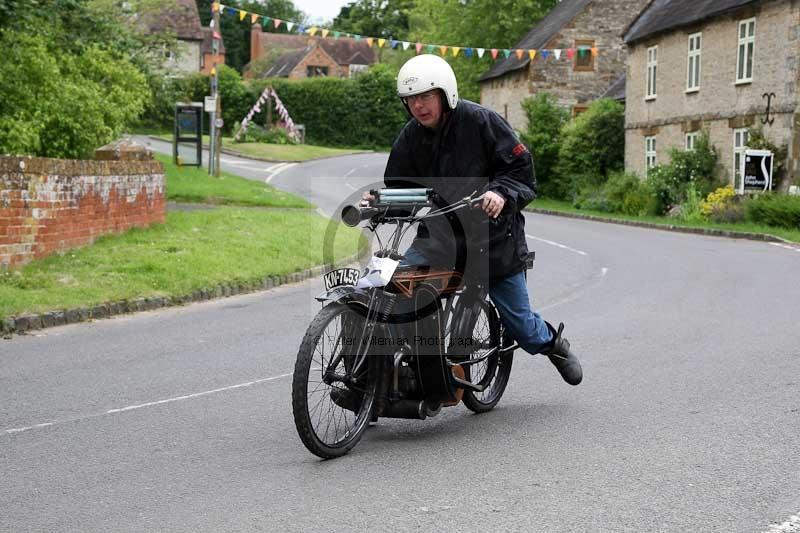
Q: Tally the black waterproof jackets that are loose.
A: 1